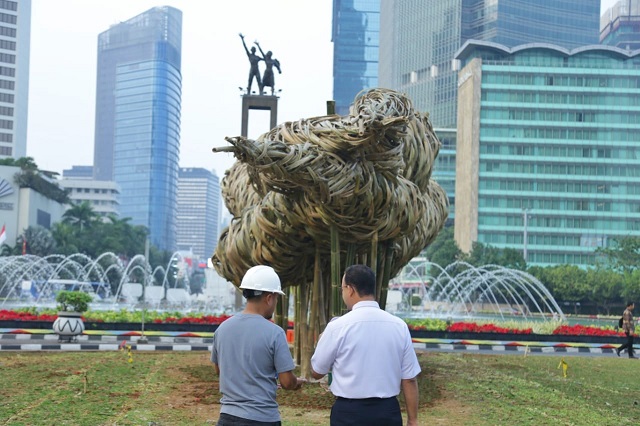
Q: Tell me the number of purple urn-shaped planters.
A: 0